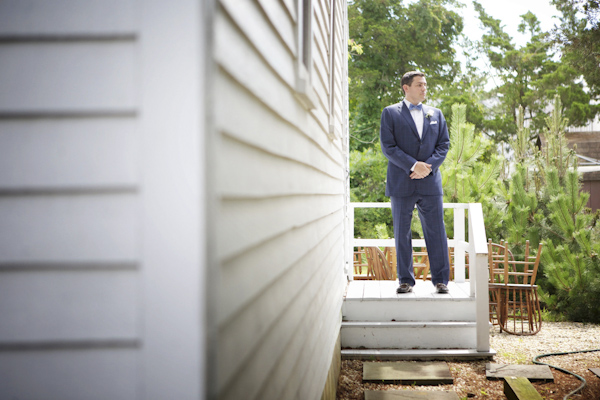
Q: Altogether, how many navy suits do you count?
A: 1